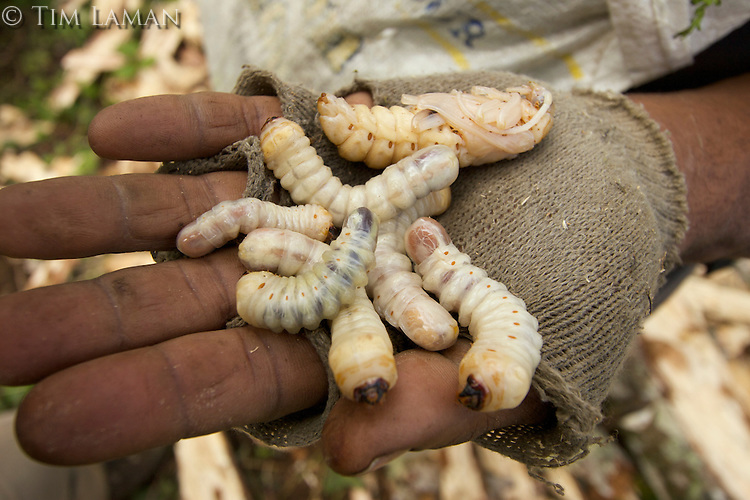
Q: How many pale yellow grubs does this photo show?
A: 7